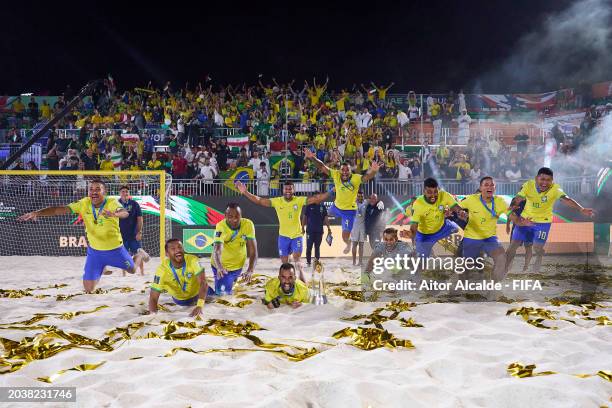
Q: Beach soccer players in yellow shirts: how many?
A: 9